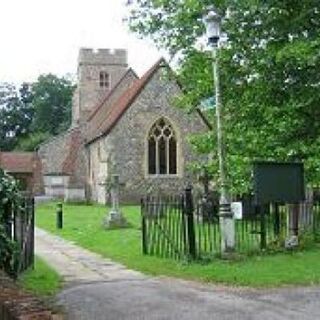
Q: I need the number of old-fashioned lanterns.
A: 1